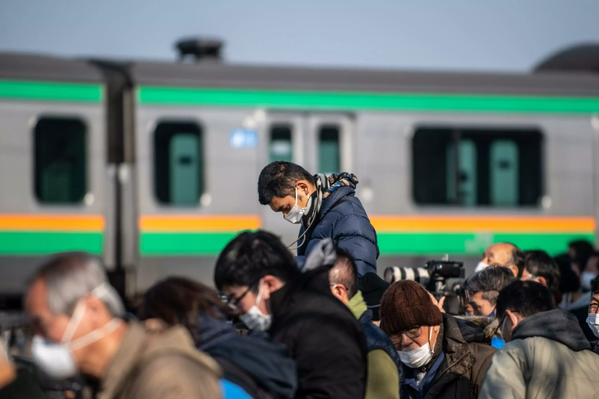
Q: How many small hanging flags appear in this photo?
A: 0